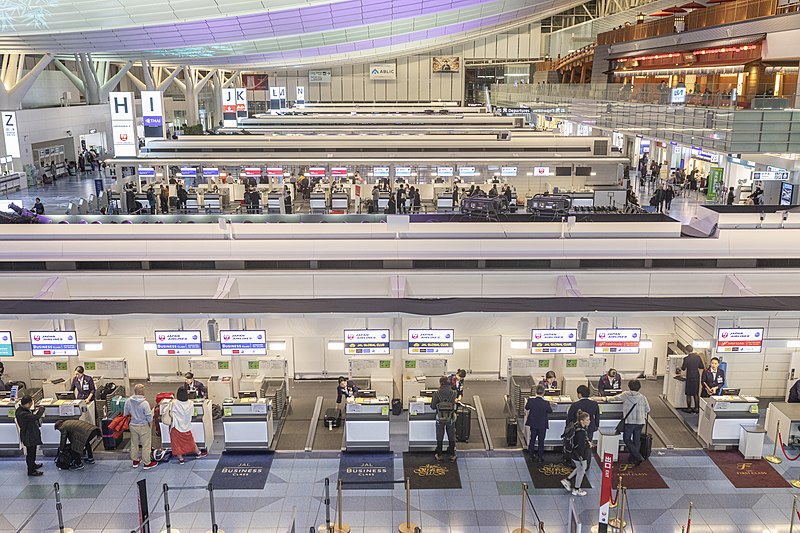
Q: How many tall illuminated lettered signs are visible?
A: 8